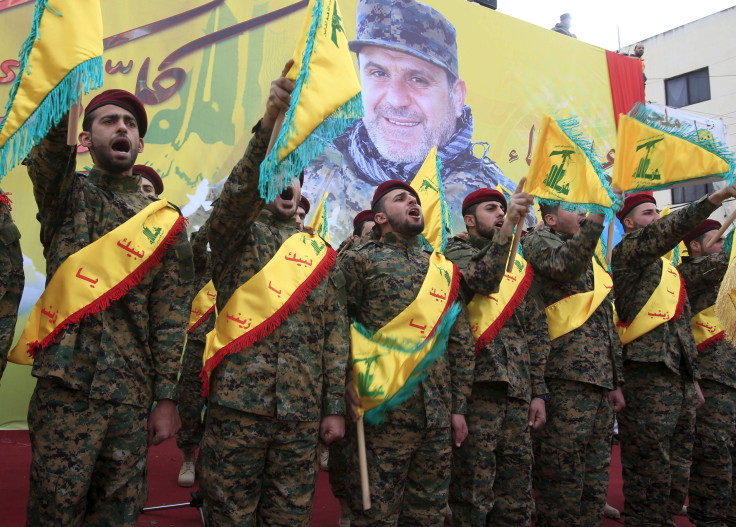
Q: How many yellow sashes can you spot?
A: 8